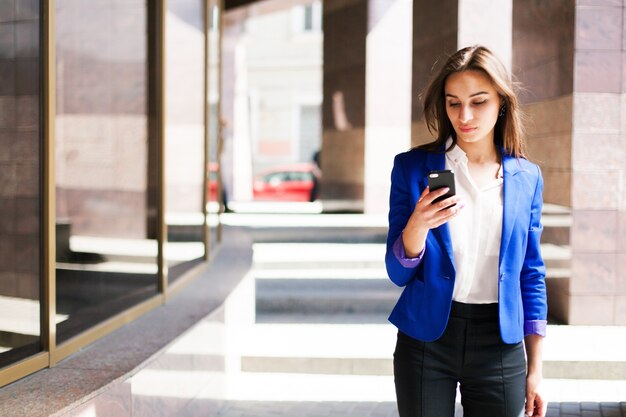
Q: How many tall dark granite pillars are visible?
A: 3